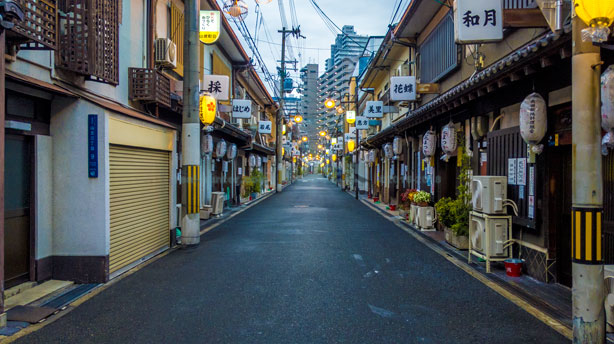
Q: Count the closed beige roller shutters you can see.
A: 1